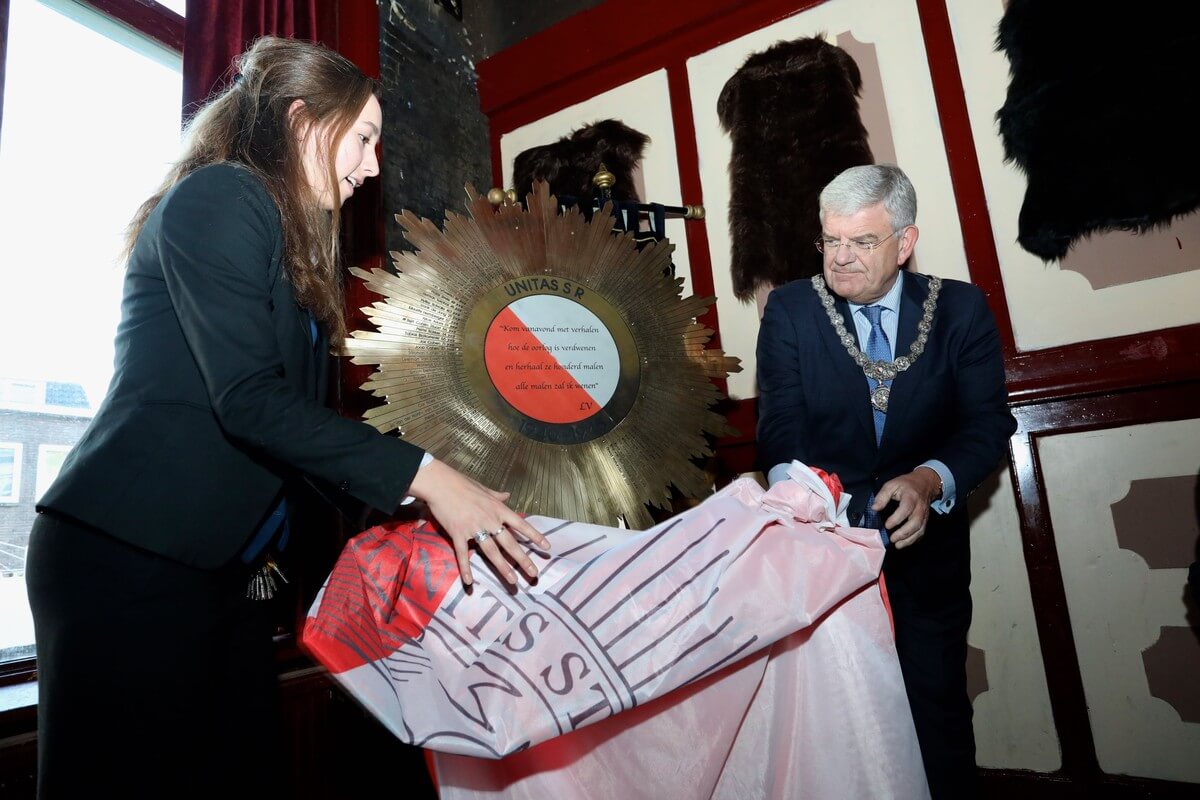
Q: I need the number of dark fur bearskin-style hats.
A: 3